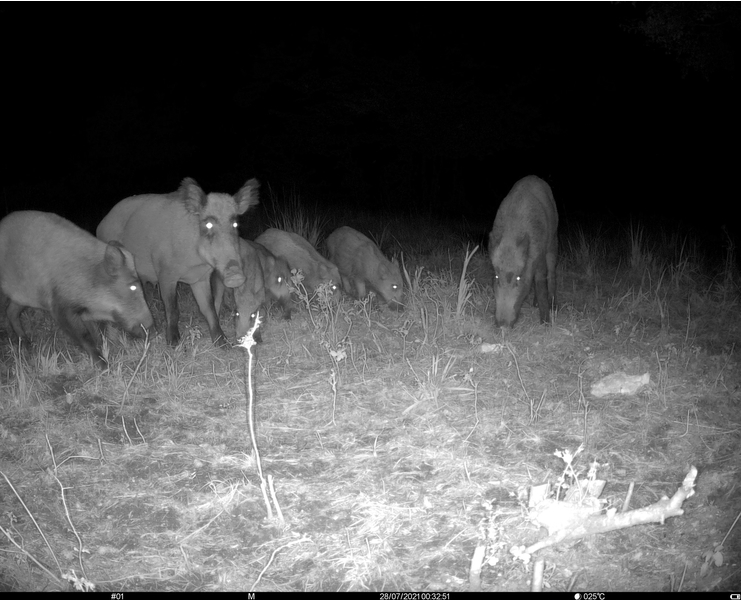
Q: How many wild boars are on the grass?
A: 7